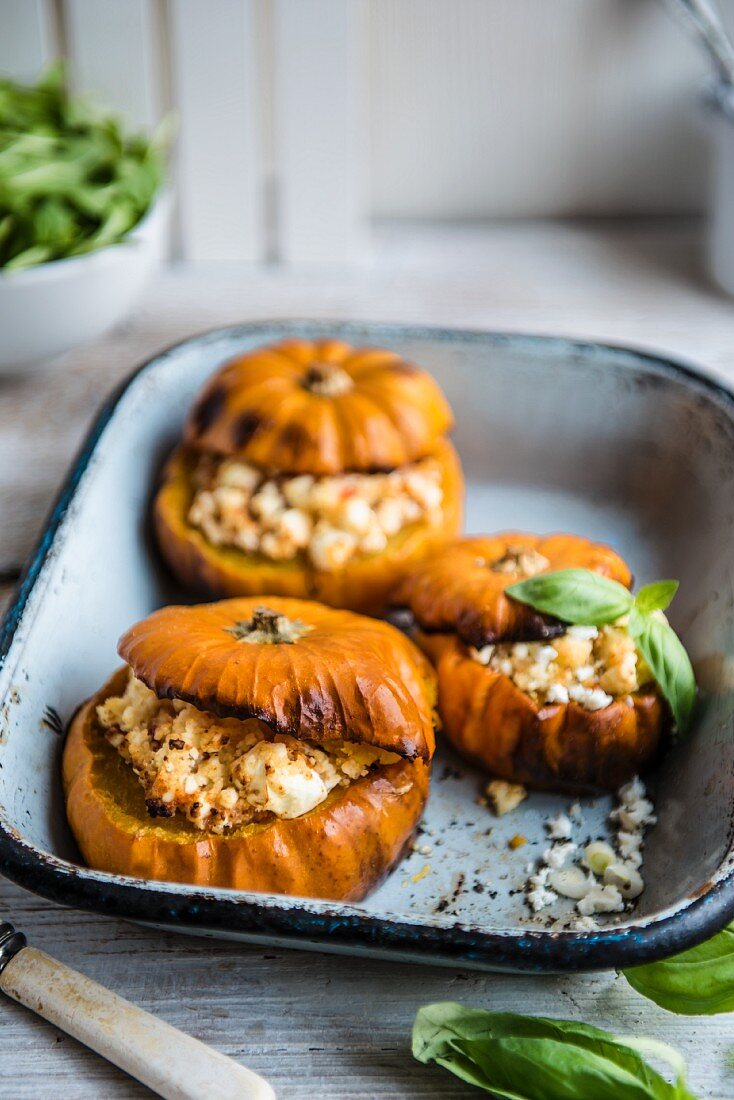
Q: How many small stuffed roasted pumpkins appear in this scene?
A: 3